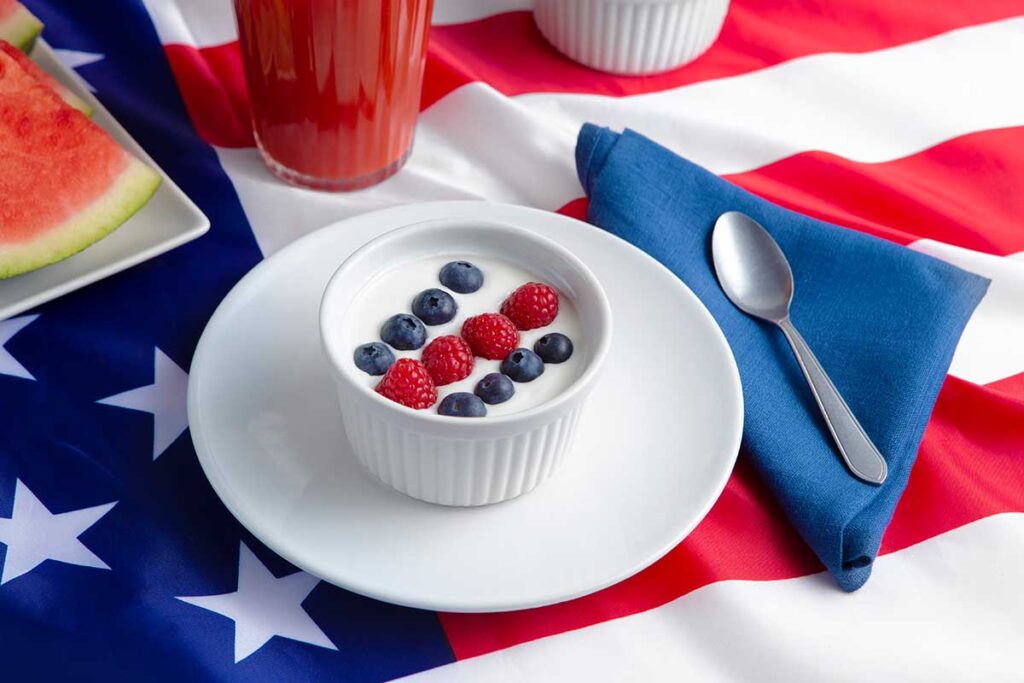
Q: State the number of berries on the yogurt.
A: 12